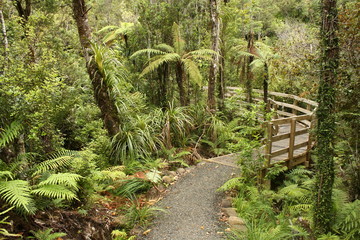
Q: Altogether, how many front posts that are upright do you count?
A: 3